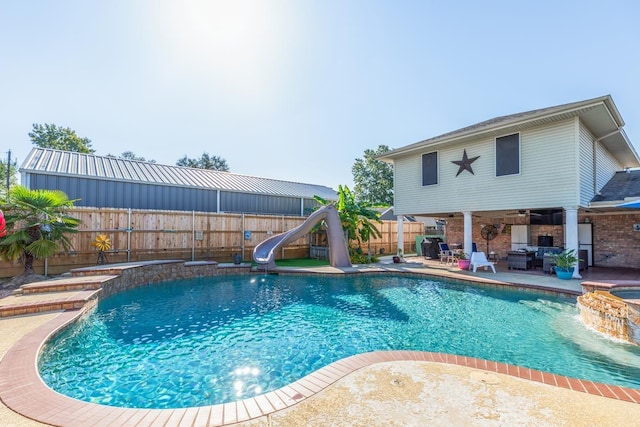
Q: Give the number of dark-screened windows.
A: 2